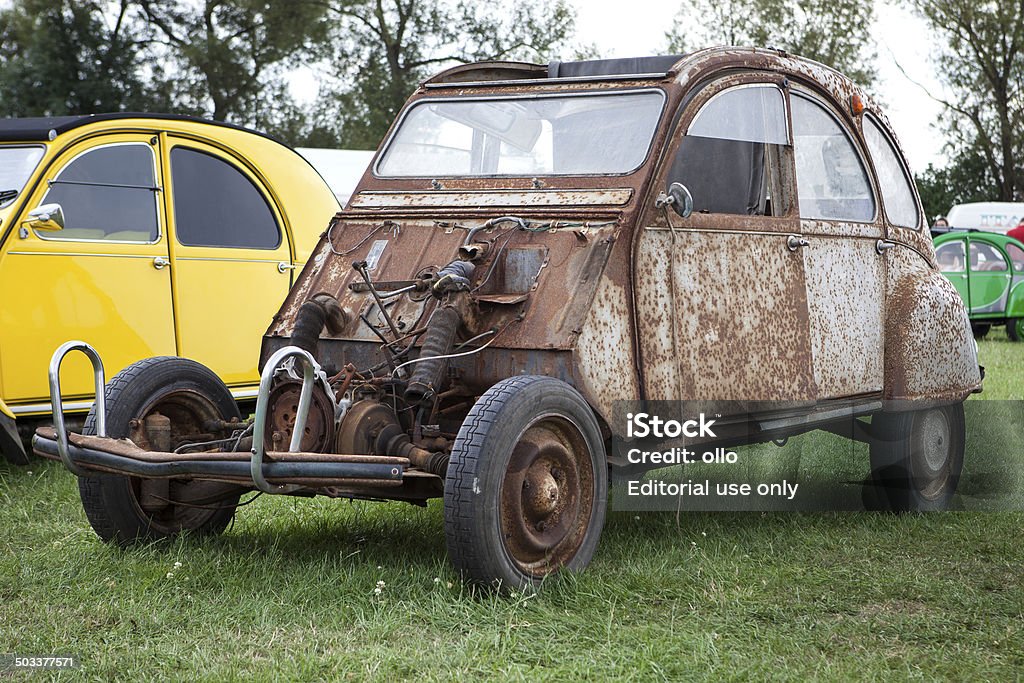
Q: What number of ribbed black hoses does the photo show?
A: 2